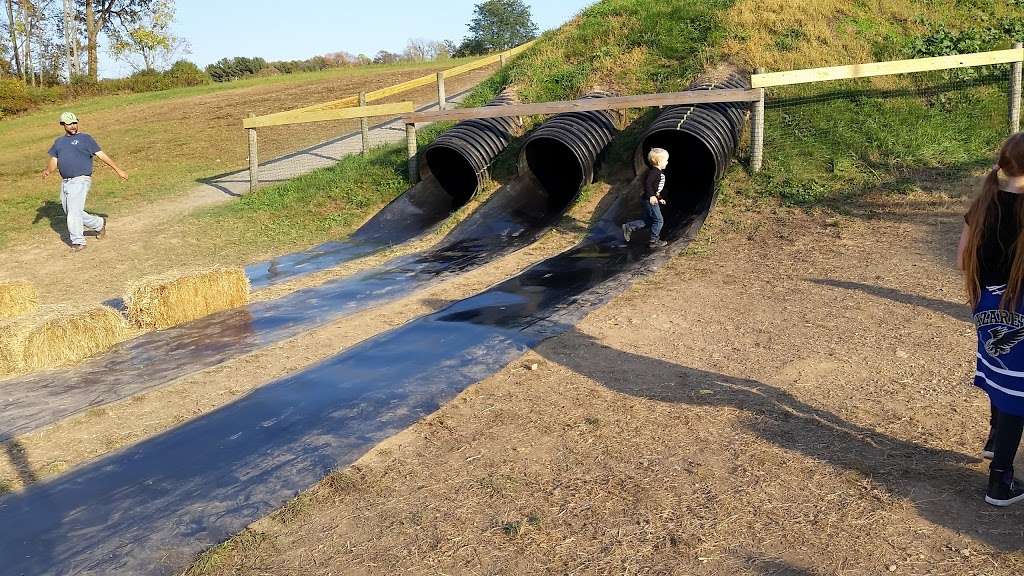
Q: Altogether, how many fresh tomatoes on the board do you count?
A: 0